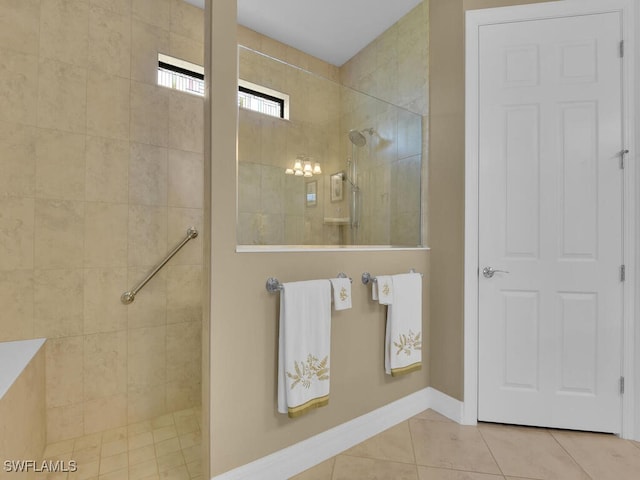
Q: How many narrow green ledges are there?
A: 0